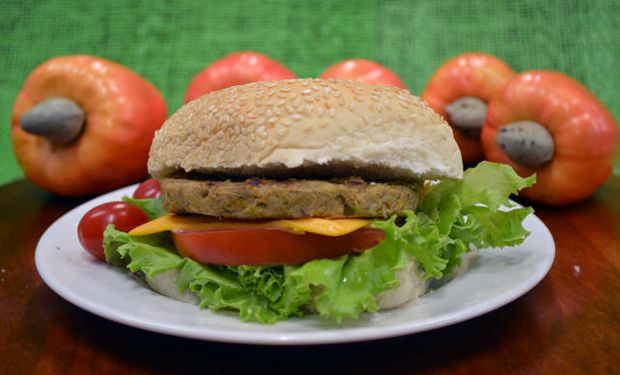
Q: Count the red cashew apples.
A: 5